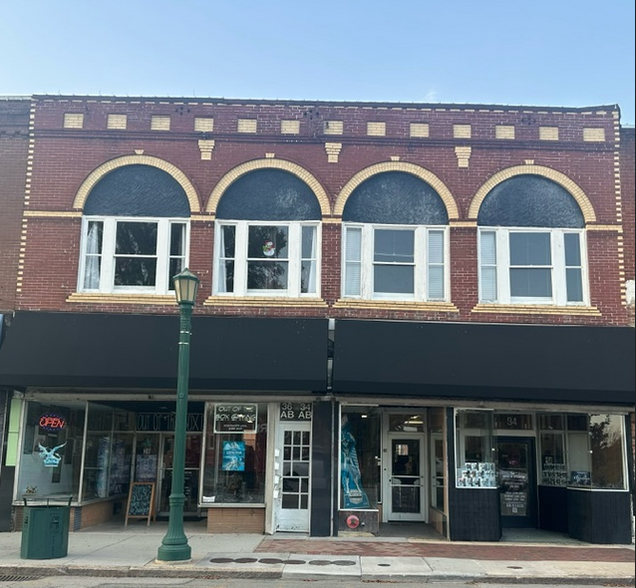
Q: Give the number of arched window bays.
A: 4